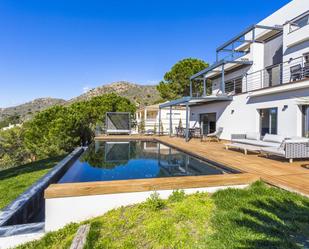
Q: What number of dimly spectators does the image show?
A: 0